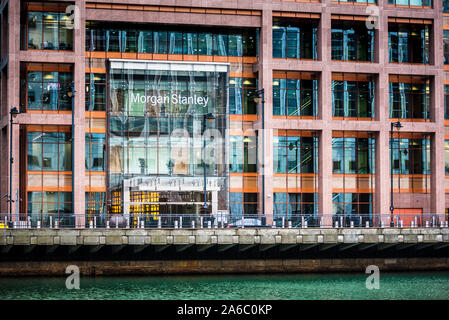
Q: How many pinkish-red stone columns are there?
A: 6